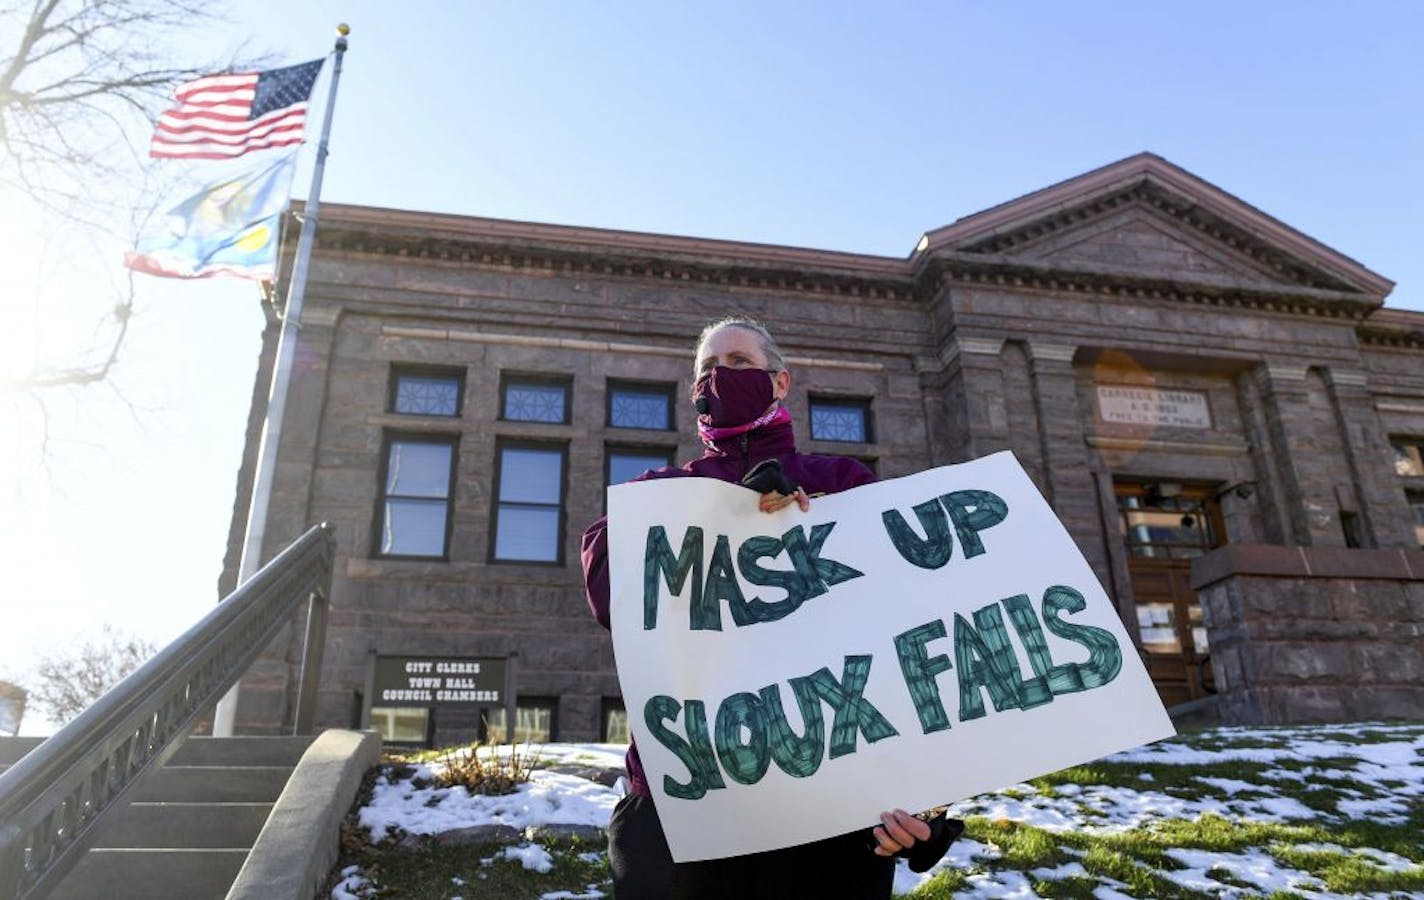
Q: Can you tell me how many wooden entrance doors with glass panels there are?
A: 2